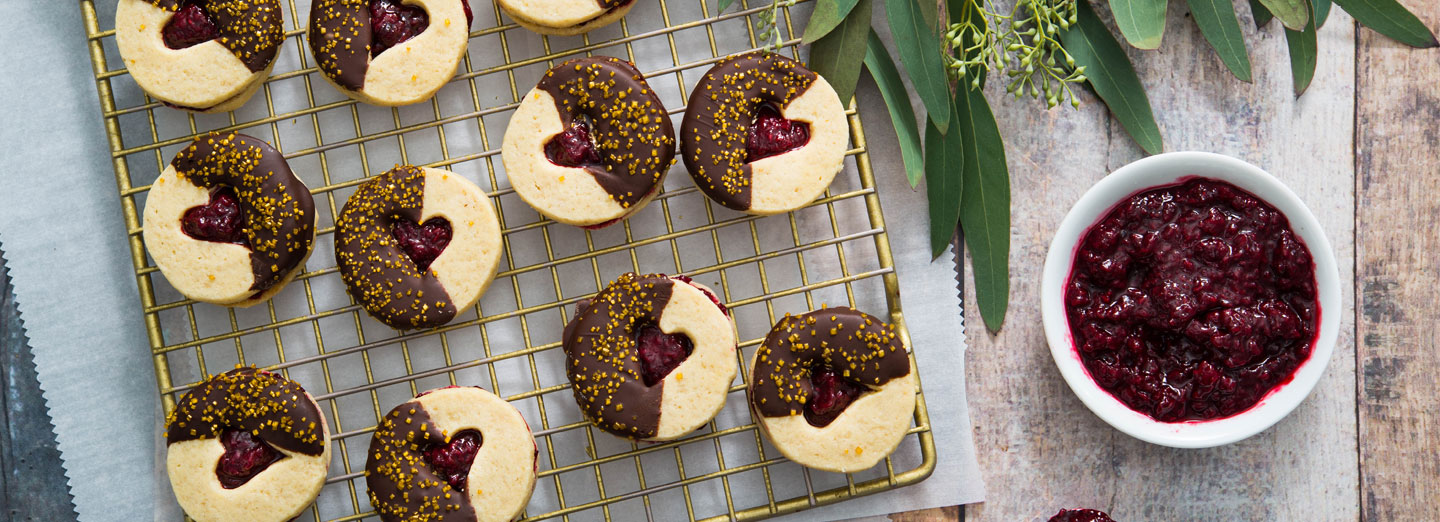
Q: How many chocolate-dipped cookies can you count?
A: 11